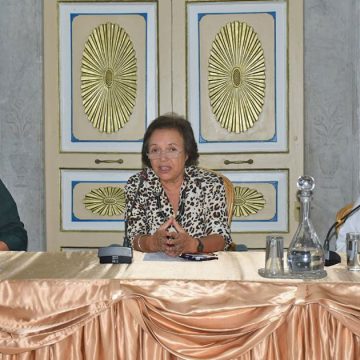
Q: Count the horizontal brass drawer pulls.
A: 2